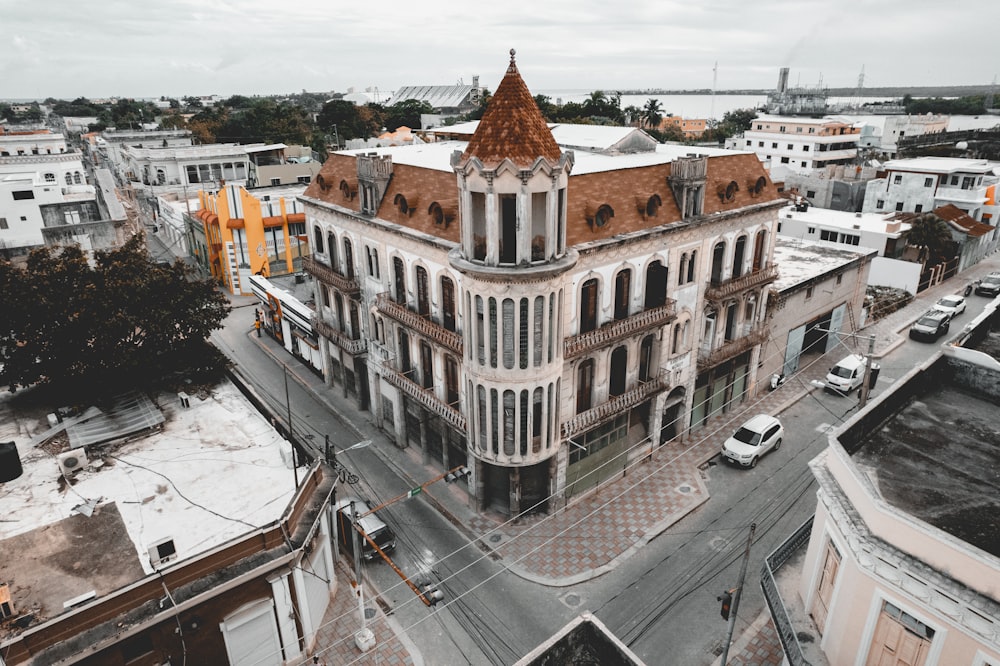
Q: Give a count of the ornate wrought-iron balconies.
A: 8